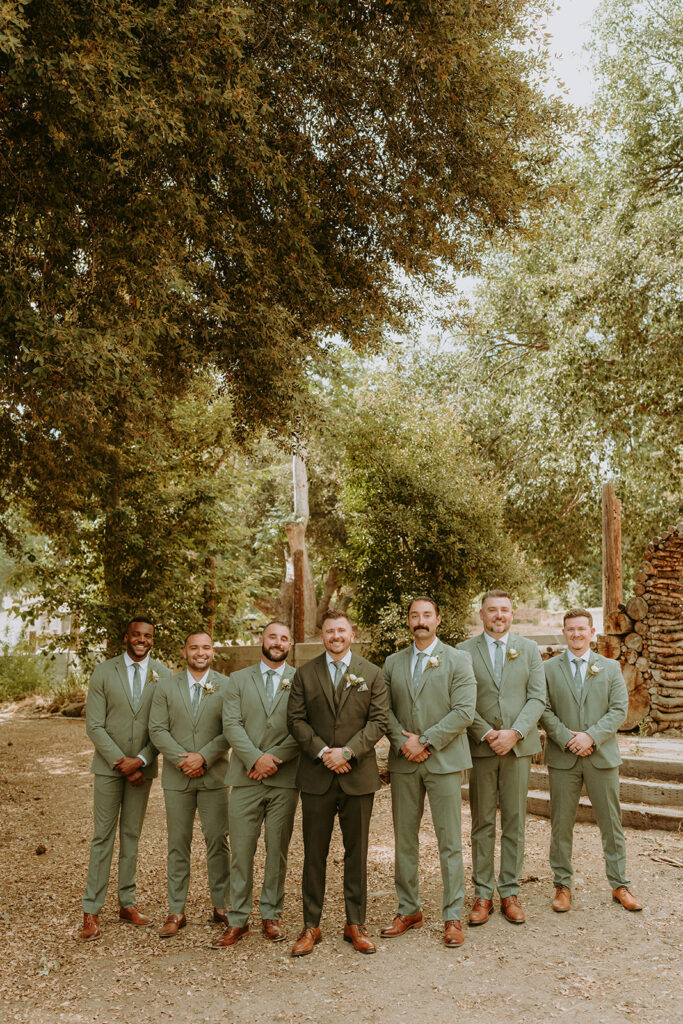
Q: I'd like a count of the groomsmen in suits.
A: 6